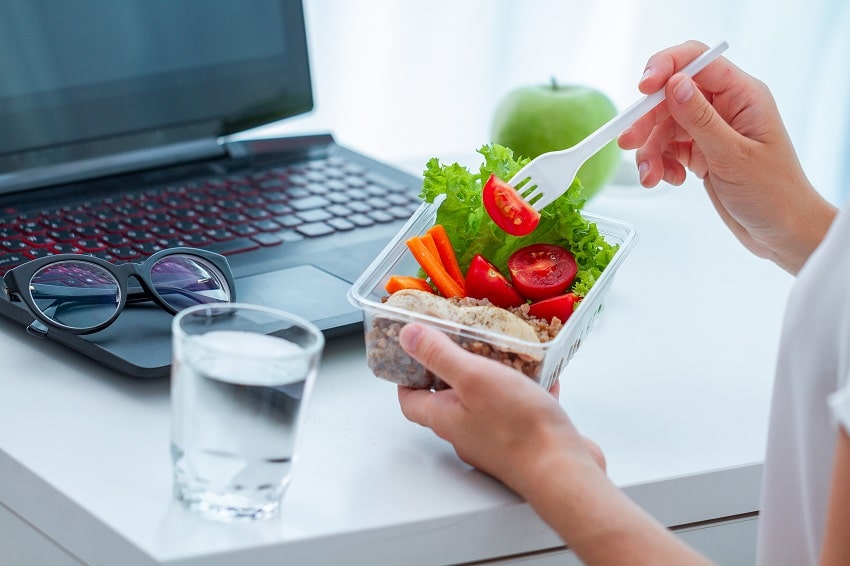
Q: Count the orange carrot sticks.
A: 4